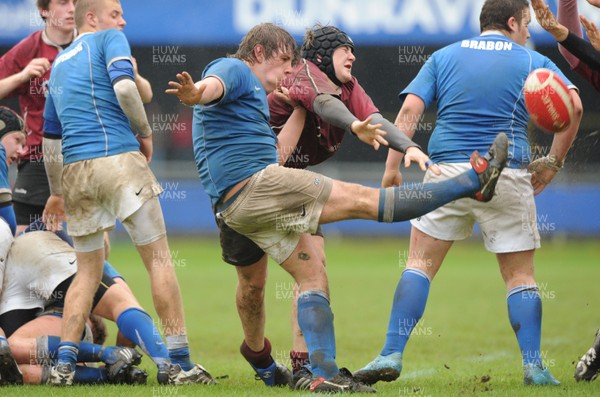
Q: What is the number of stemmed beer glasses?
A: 0